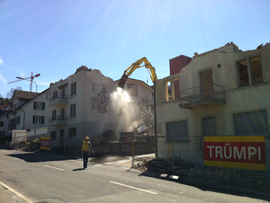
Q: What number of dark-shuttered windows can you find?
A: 2